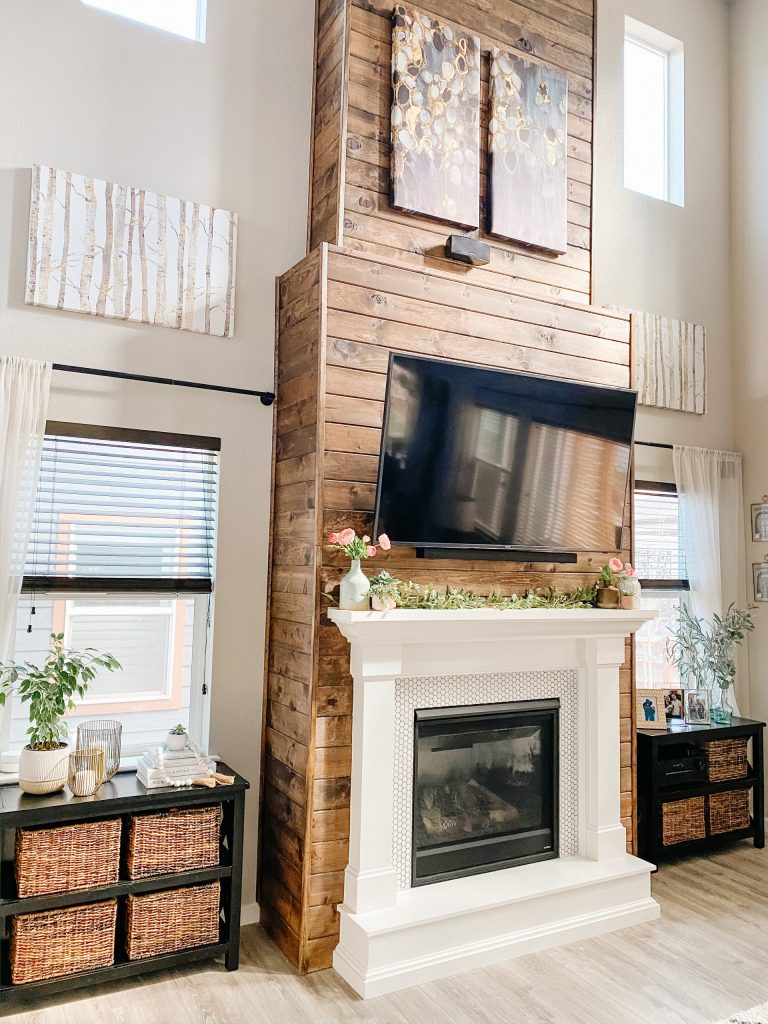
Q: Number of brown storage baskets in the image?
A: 7